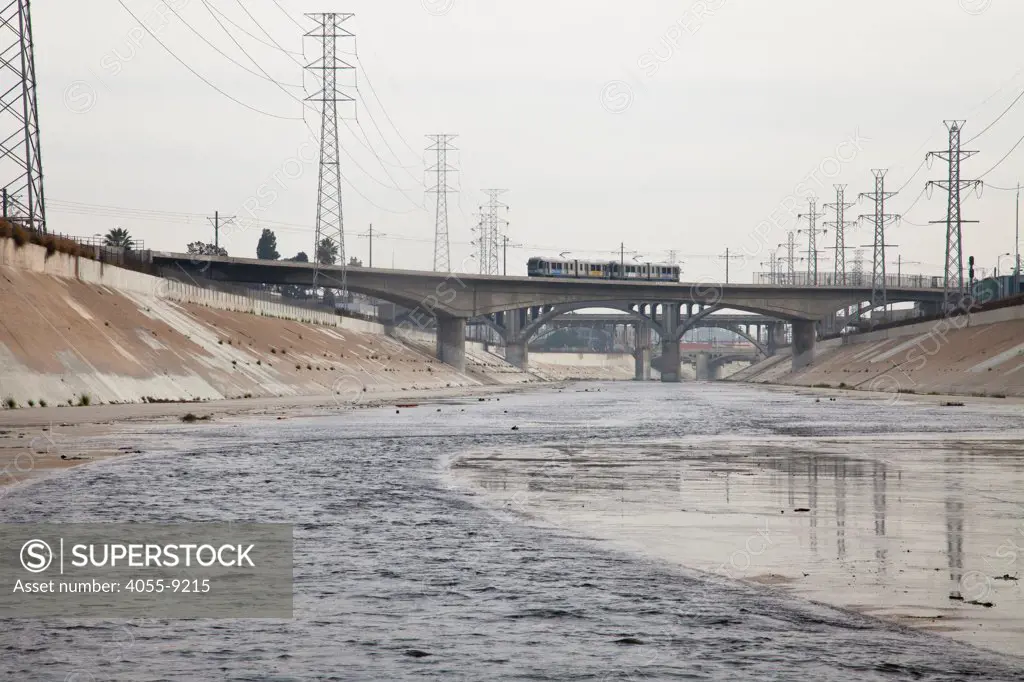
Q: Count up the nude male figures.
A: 0